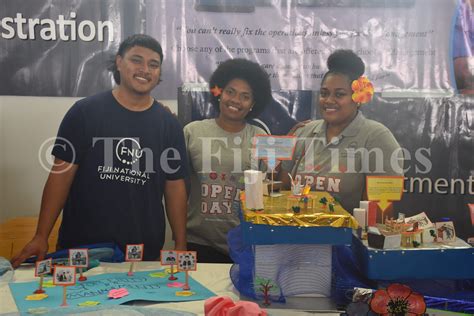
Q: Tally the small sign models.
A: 6